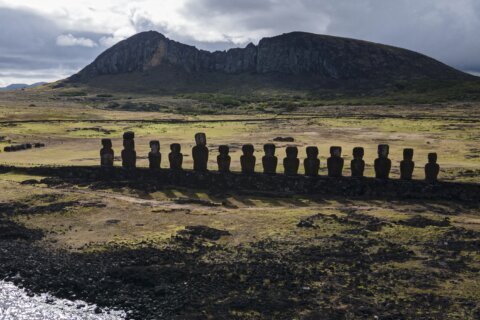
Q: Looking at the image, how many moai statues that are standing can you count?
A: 15